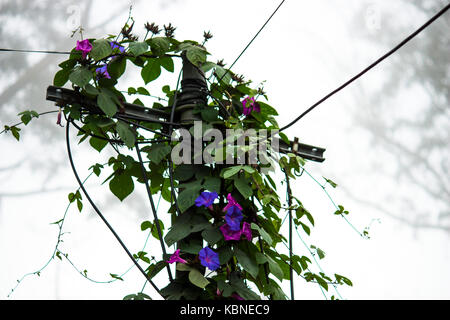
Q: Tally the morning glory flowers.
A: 11